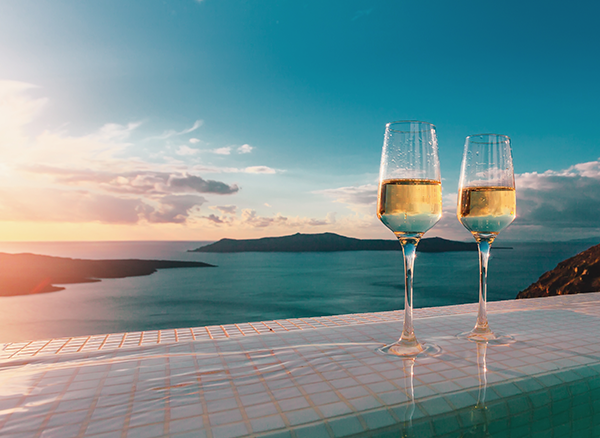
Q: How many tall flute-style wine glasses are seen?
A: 2